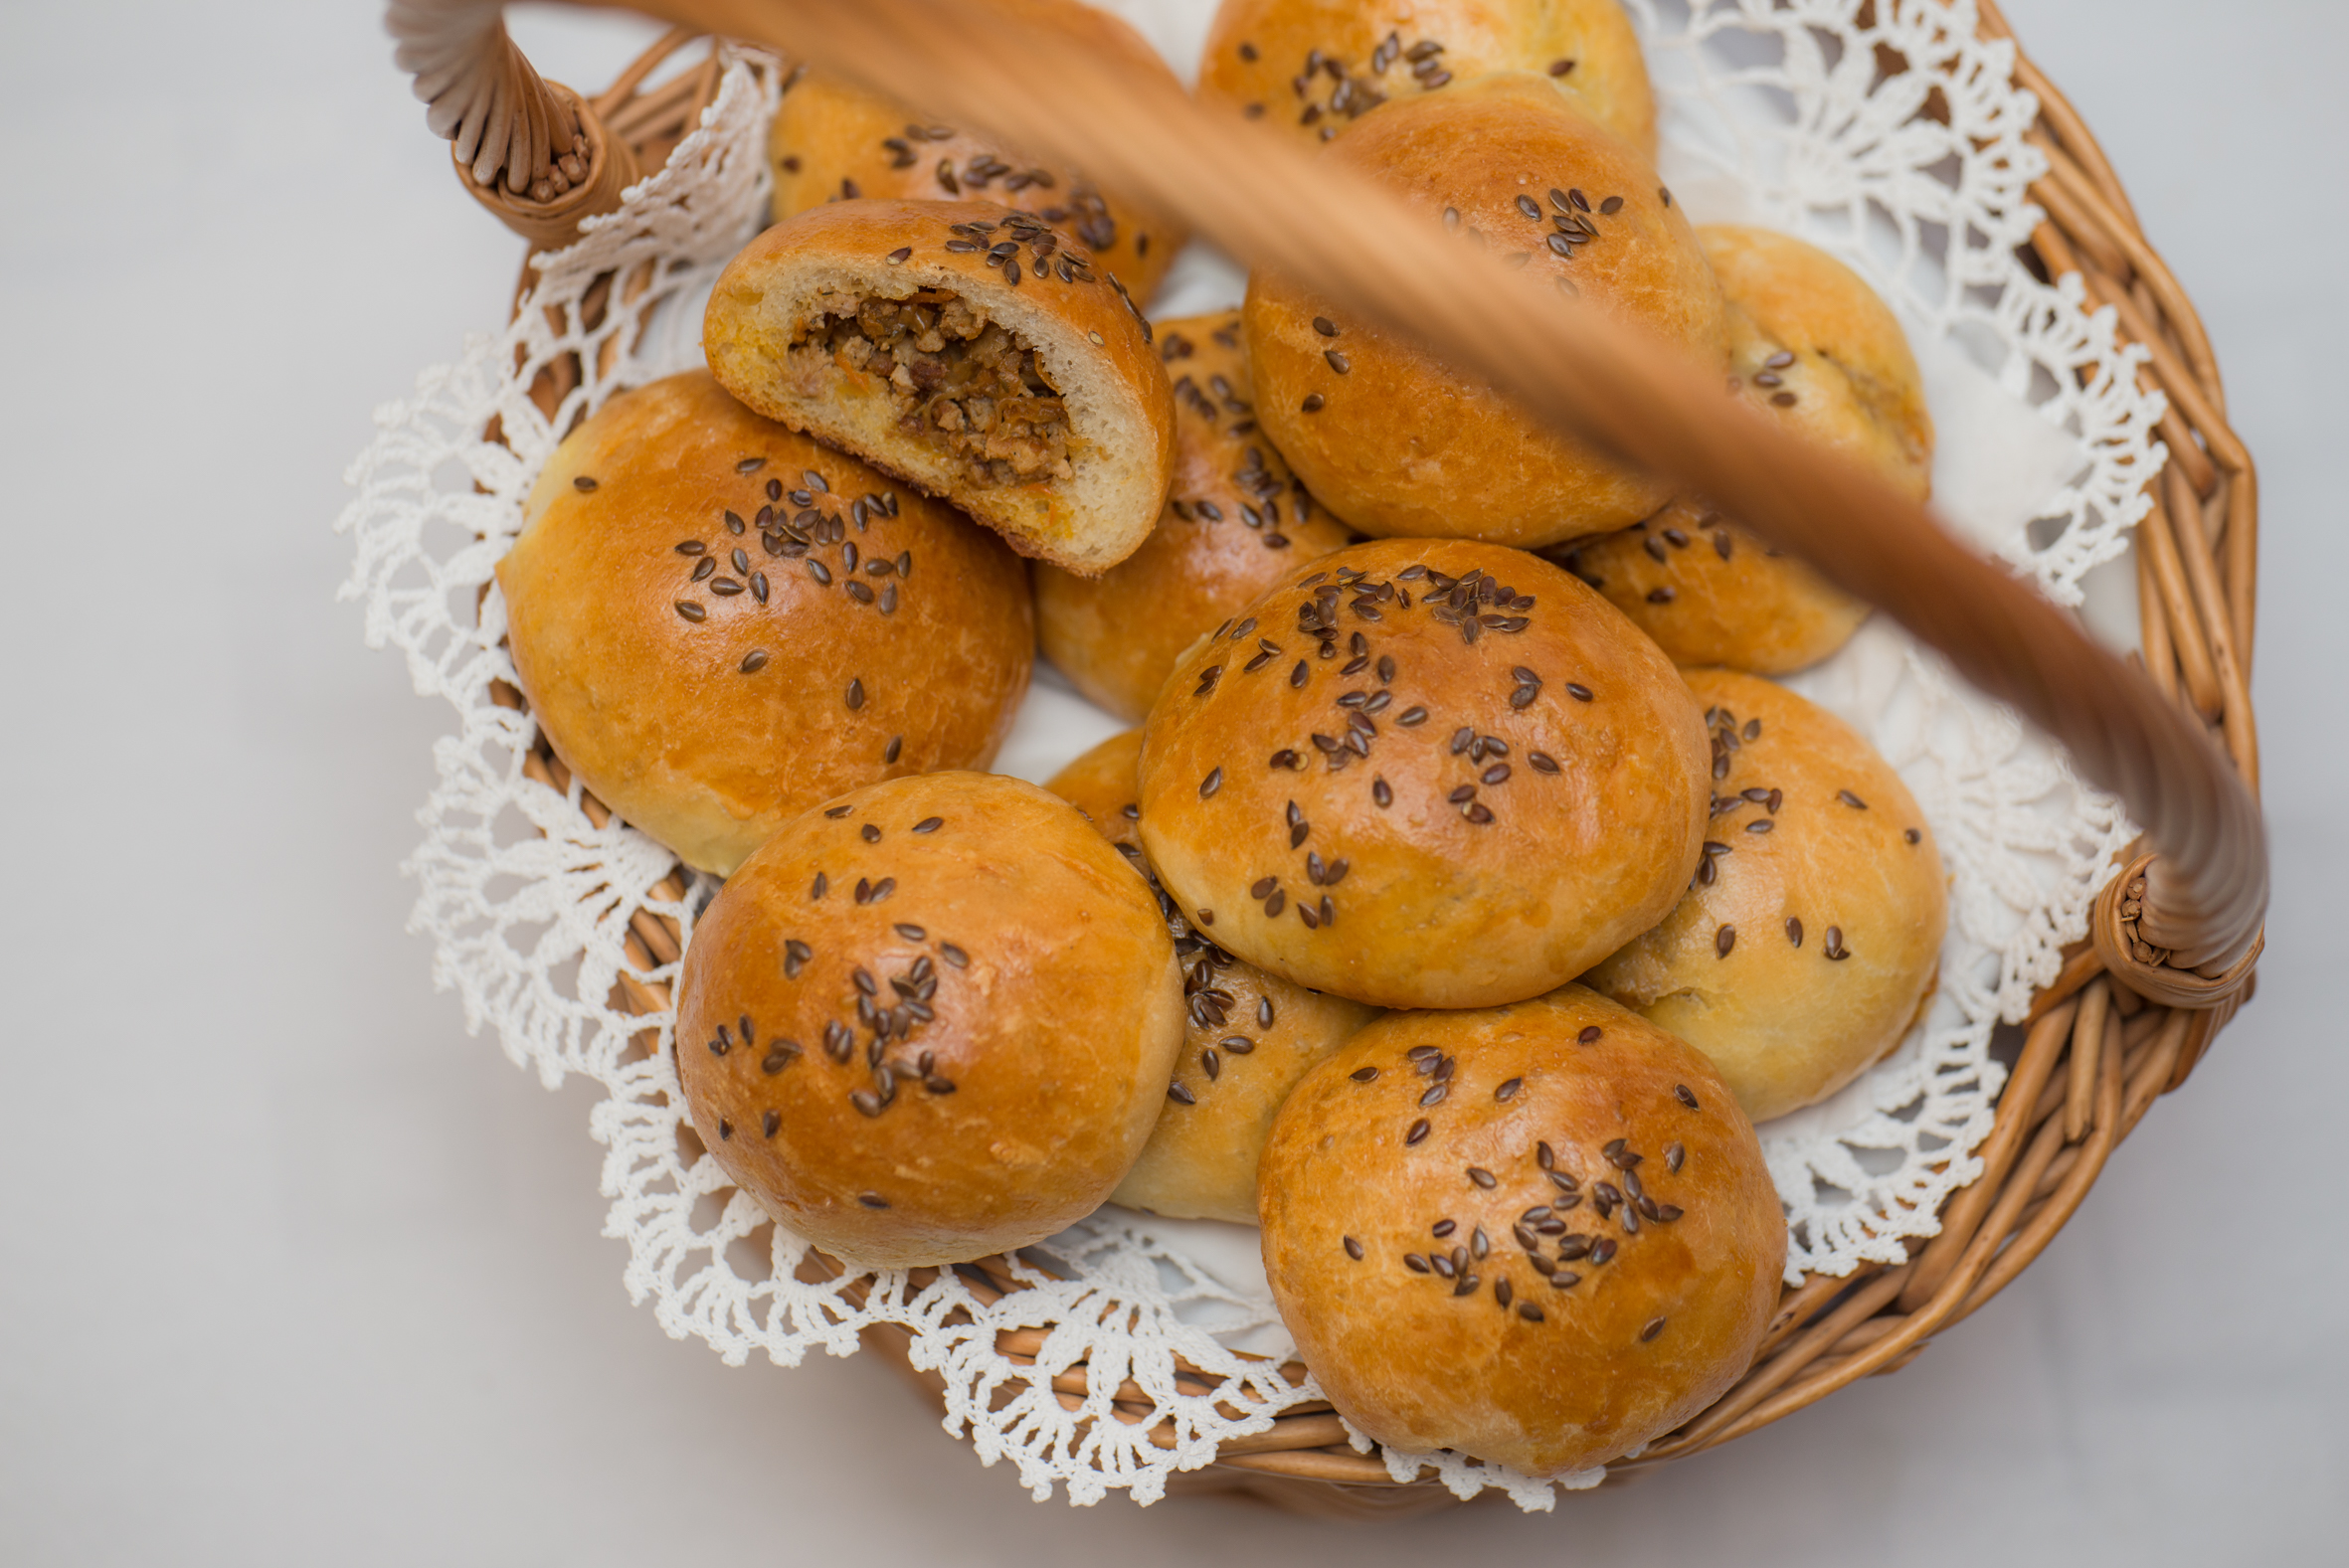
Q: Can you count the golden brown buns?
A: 13